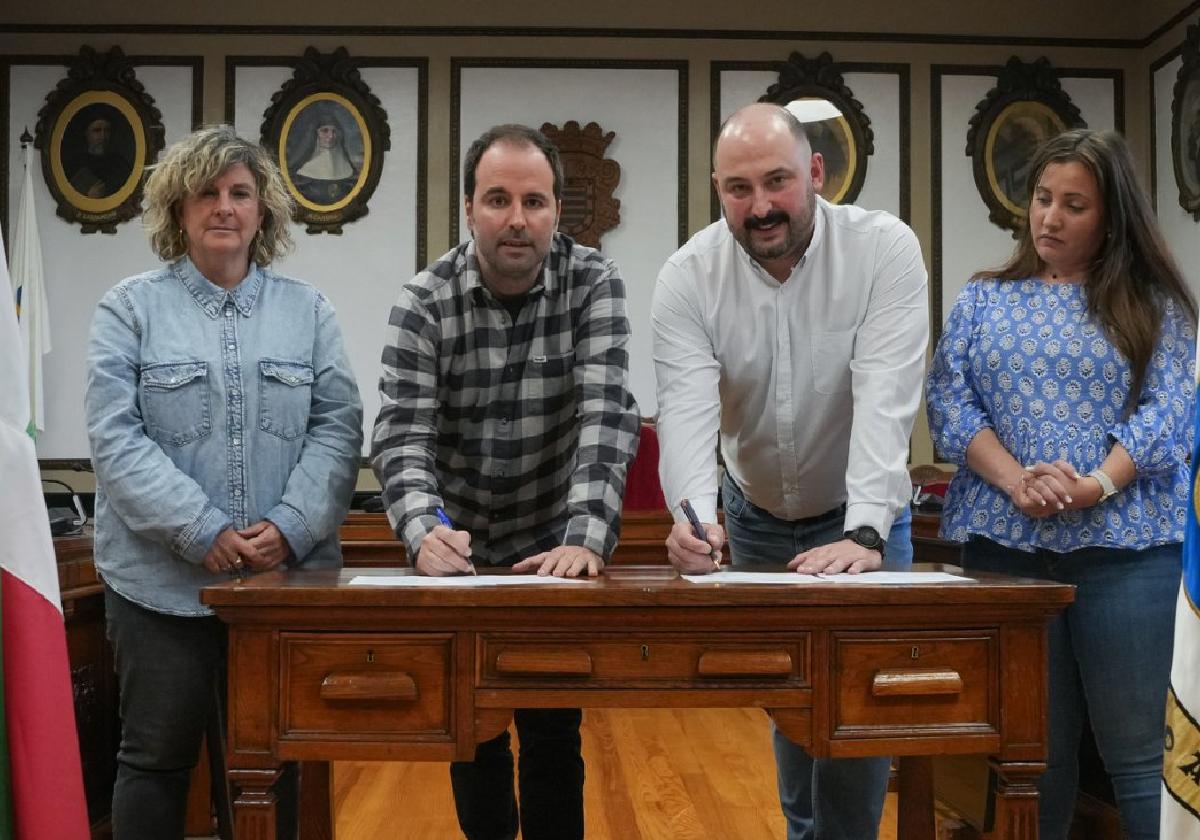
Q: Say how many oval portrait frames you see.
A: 5